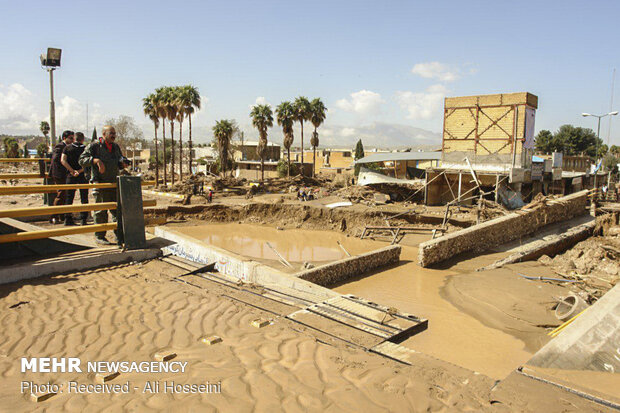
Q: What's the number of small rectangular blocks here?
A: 5